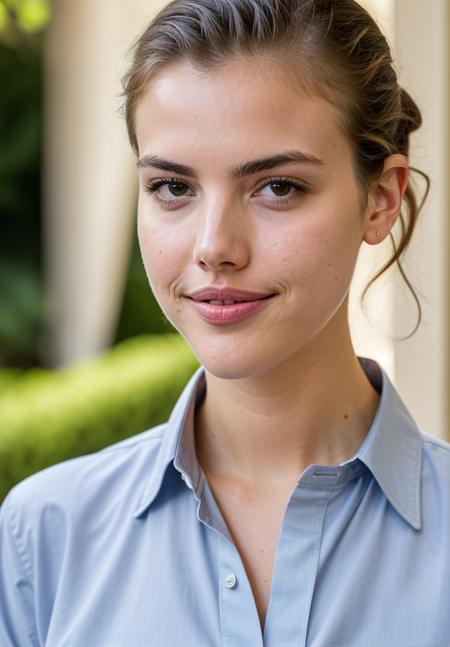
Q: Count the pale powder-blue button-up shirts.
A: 1